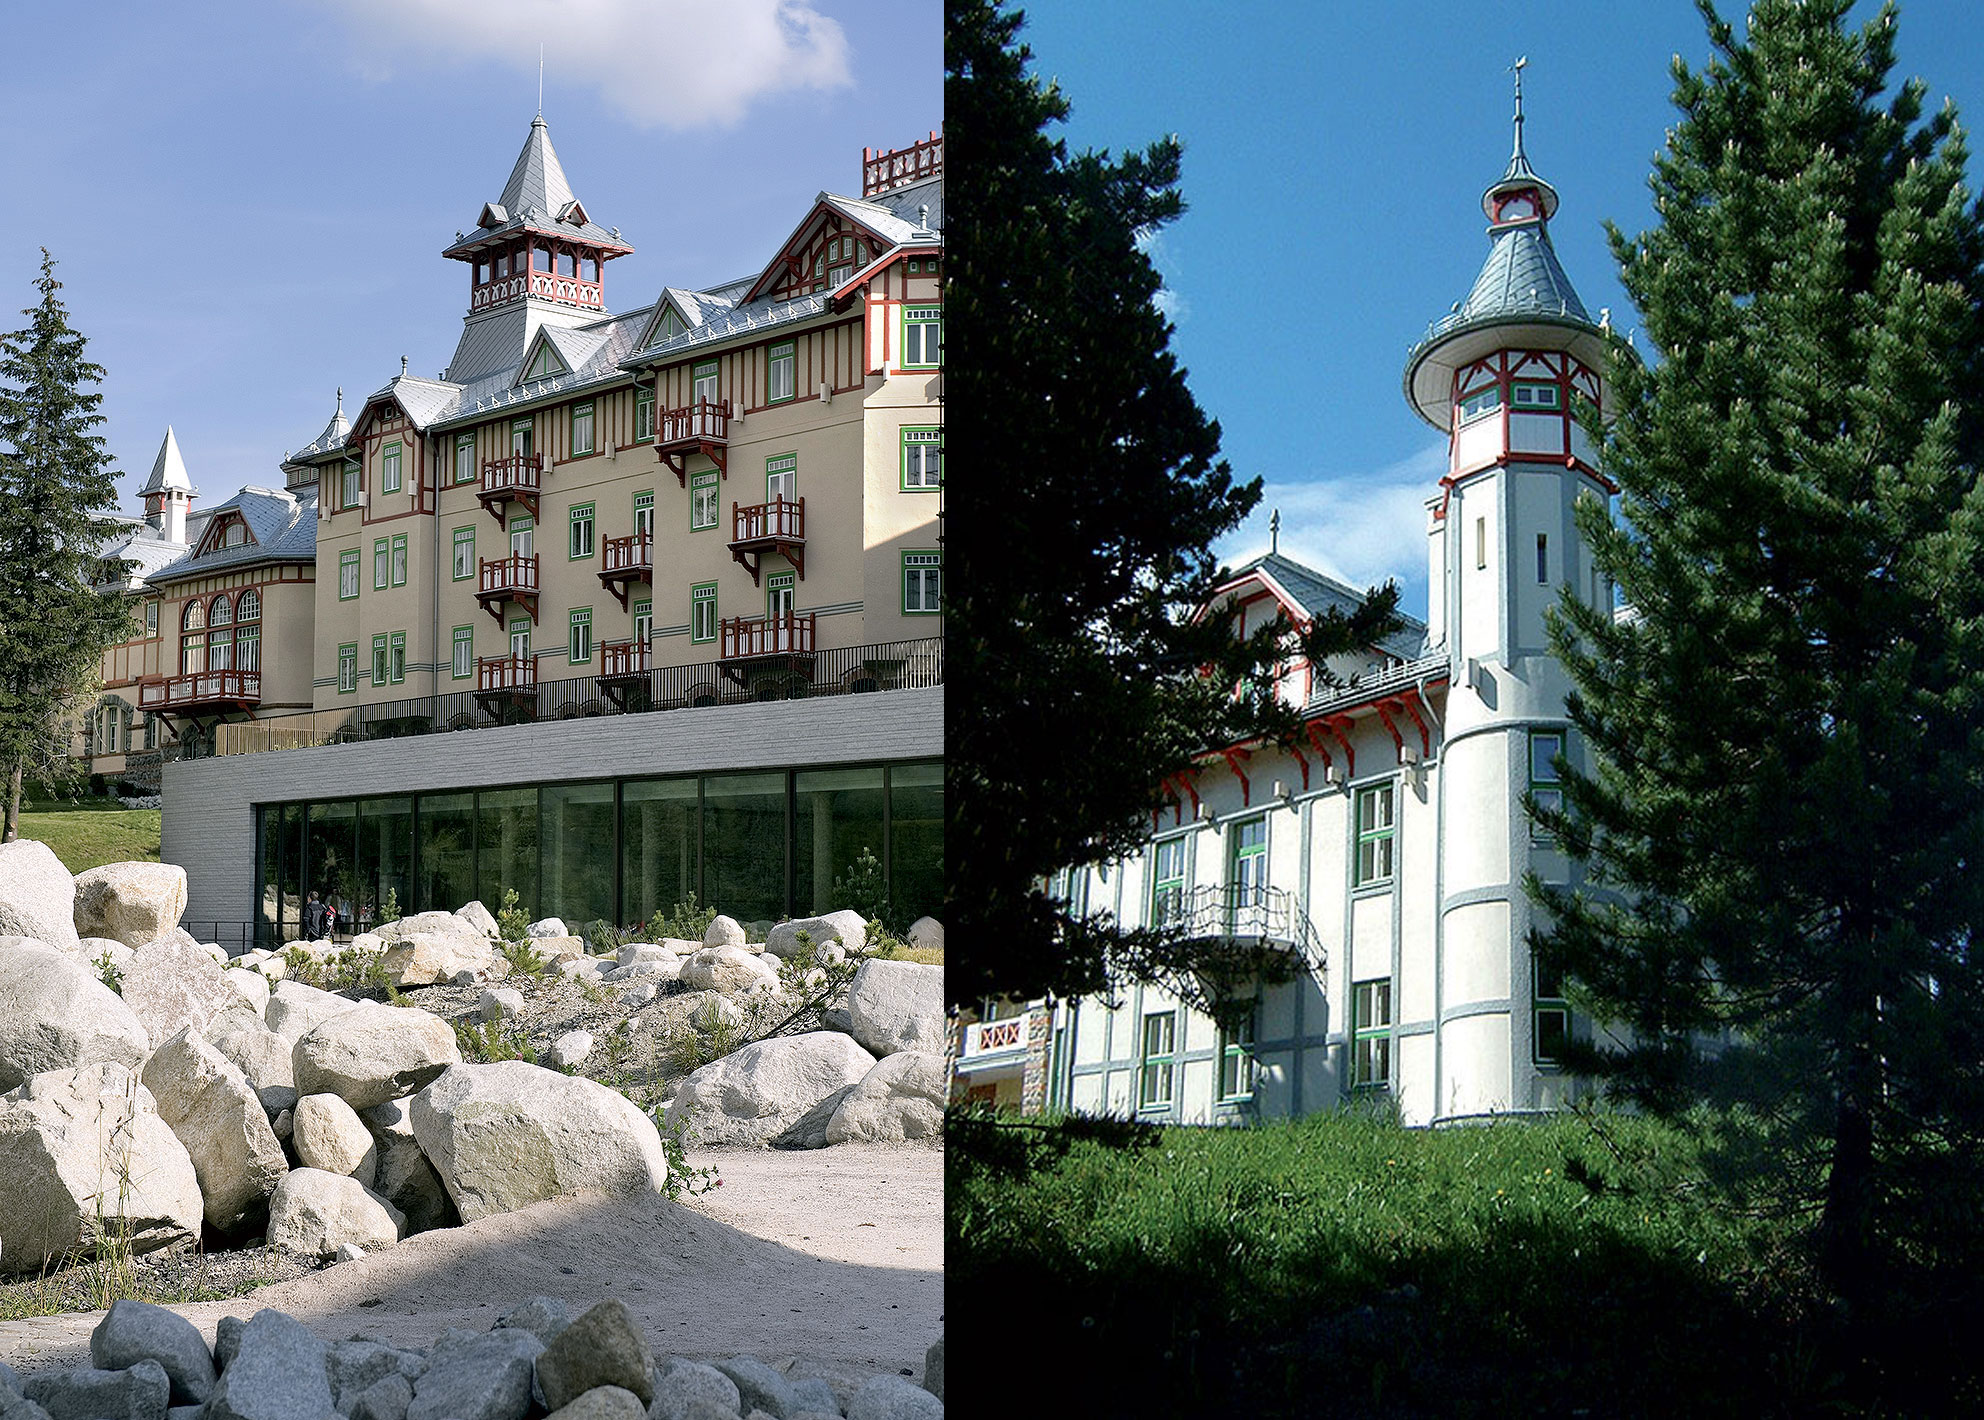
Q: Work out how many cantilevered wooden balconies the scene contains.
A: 9